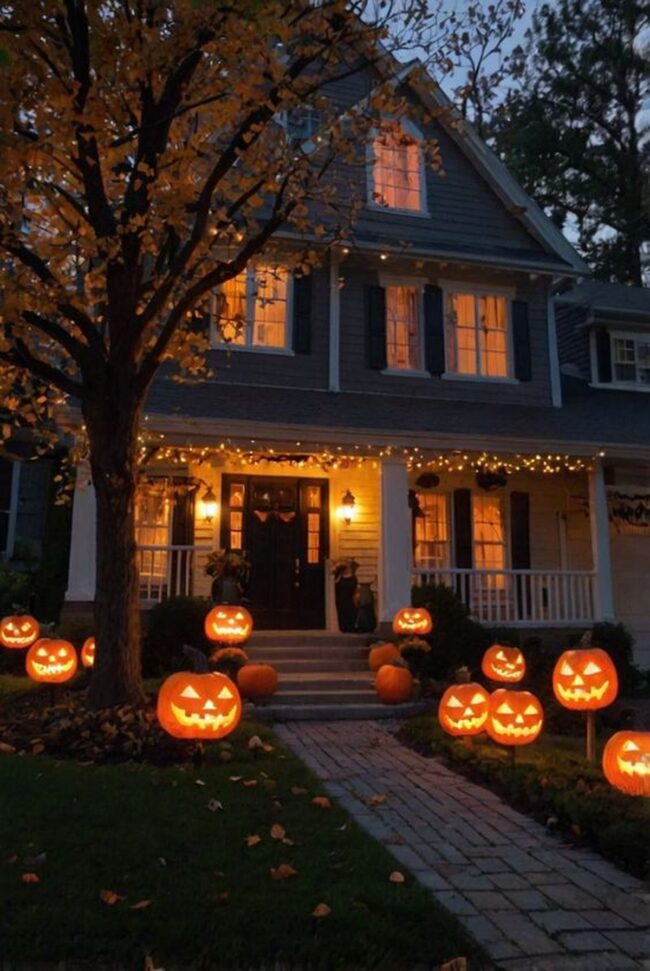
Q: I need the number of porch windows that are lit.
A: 3